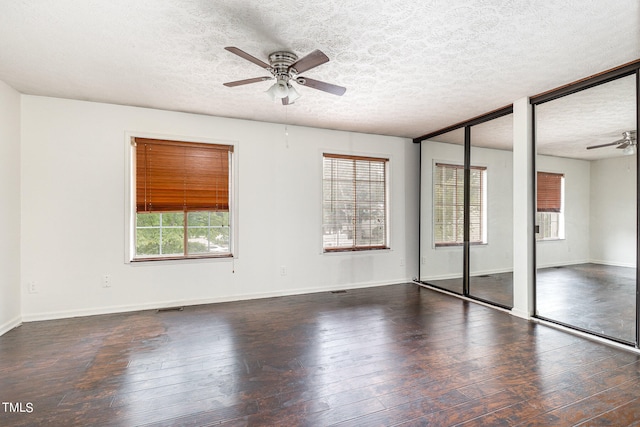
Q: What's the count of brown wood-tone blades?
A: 5